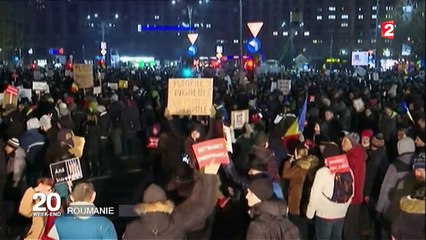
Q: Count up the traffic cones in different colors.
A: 0